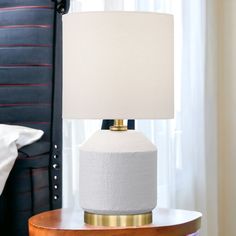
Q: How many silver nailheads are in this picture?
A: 6